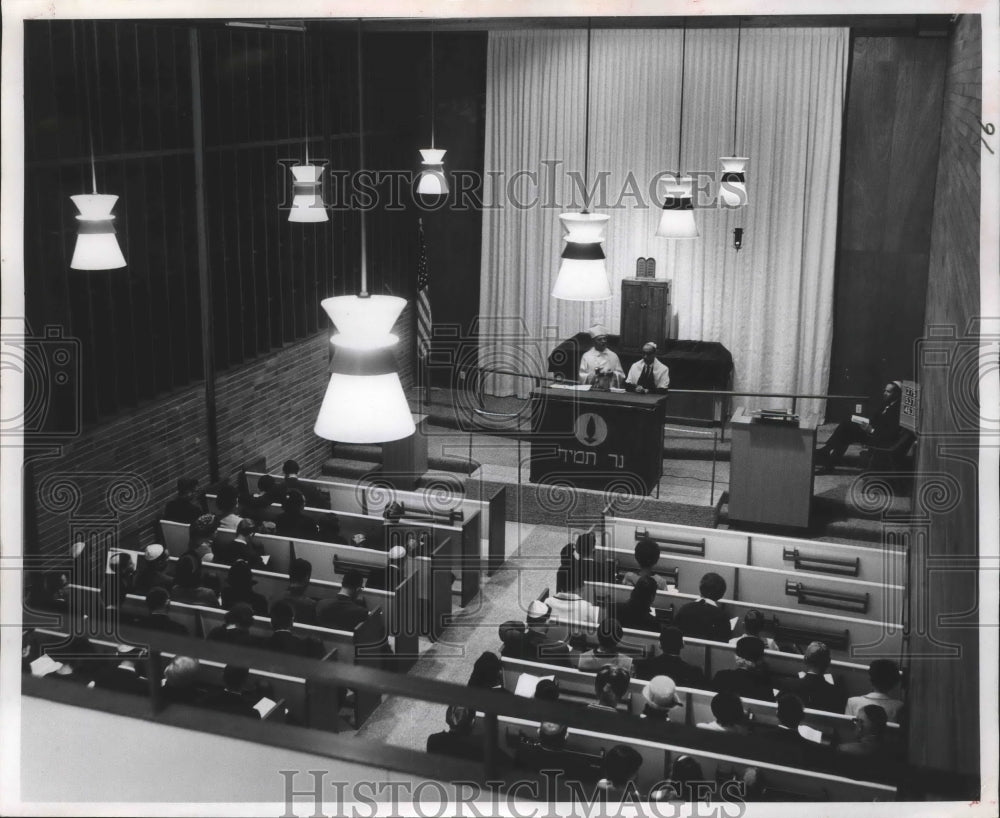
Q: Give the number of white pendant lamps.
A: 7